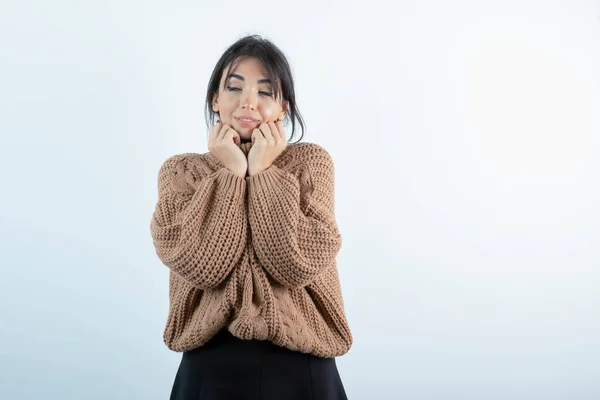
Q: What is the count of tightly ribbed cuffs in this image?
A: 2